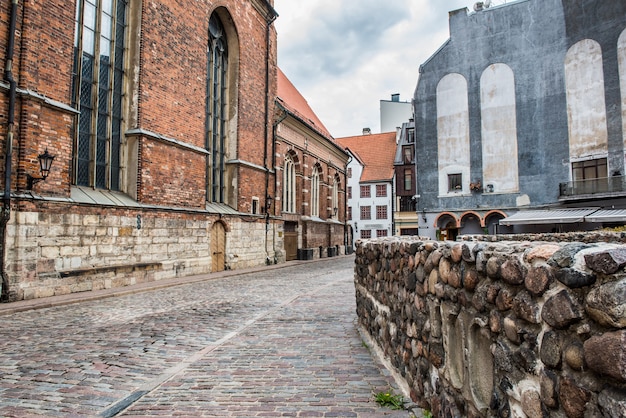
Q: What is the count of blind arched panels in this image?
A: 4